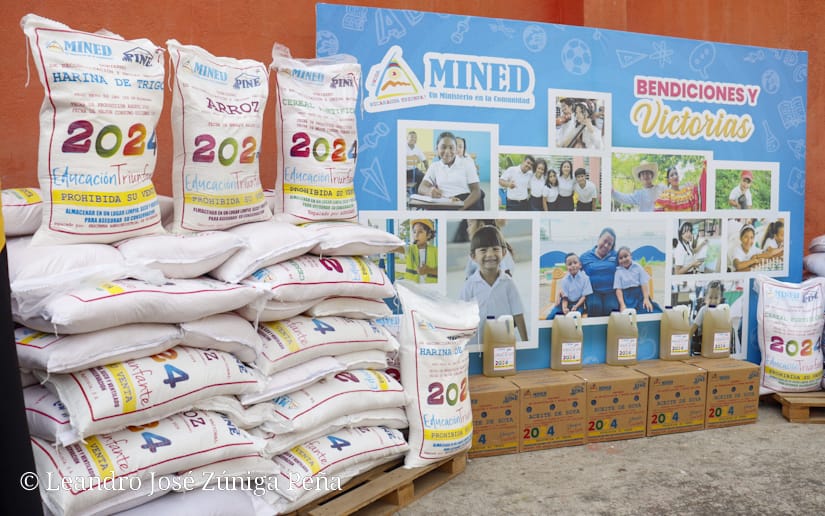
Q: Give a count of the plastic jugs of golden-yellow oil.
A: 5